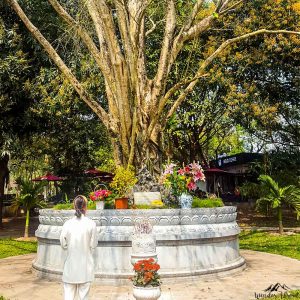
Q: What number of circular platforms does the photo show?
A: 1